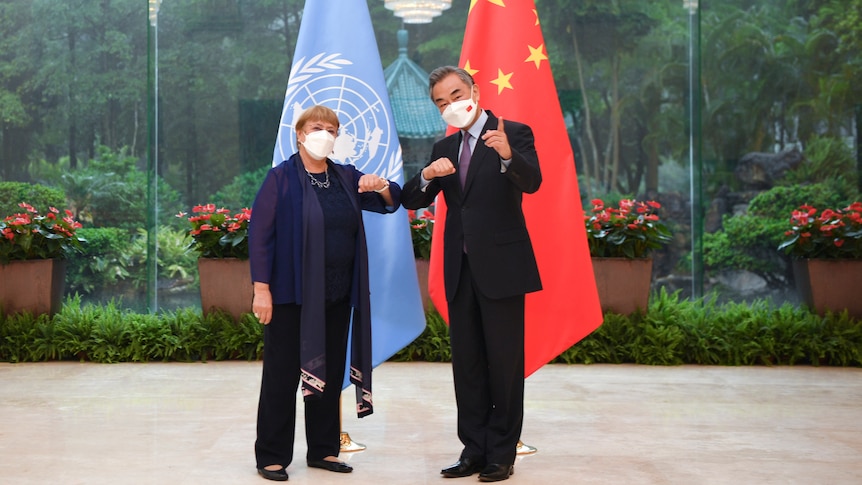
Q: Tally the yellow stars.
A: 5